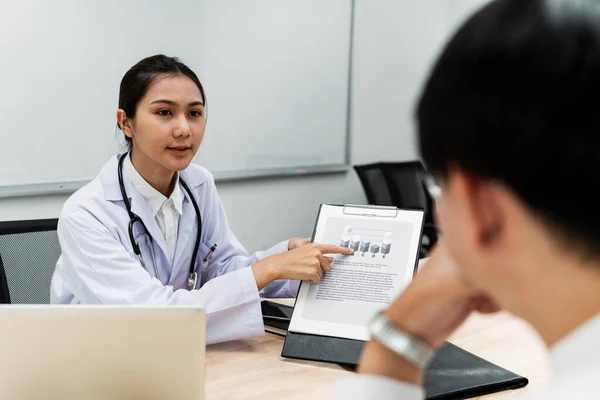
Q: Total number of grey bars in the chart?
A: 5